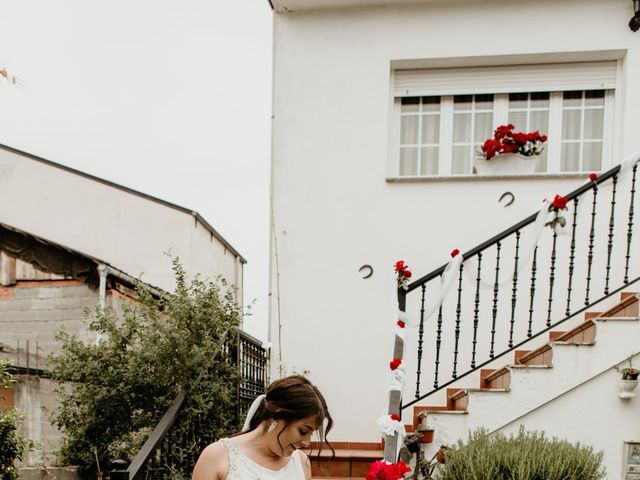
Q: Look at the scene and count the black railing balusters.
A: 12